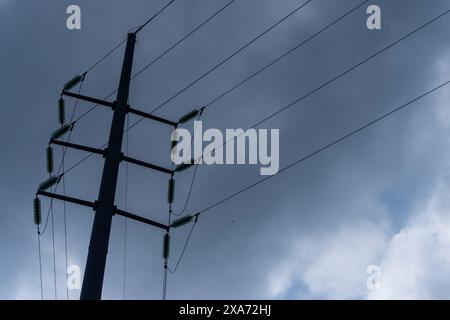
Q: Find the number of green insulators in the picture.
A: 12